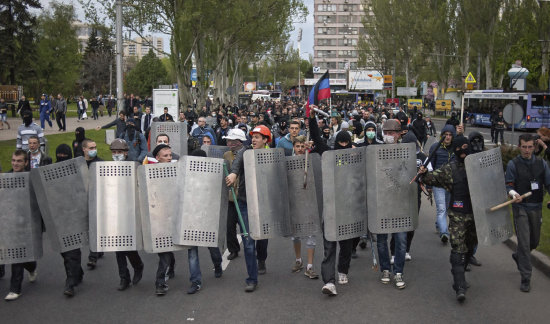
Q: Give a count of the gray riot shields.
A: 12